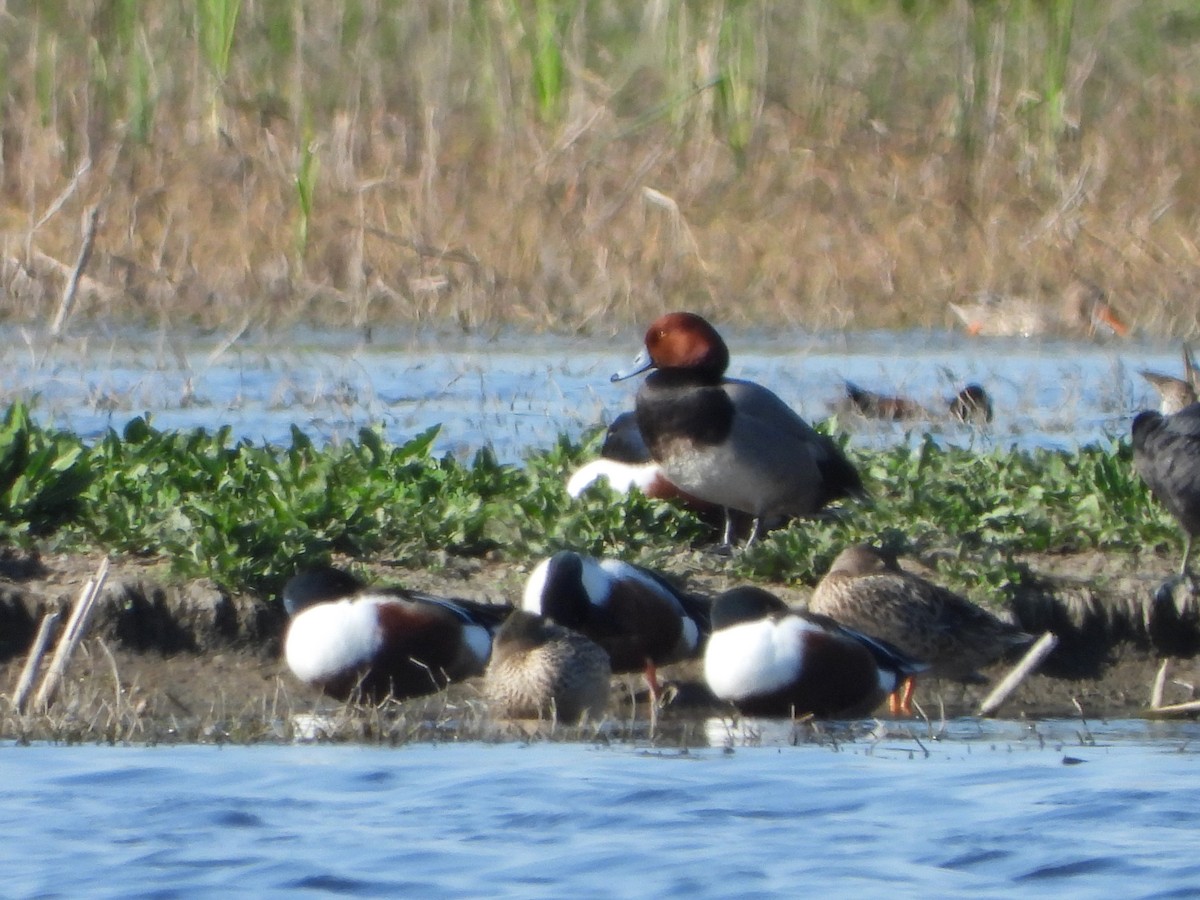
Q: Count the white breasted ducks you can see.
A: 4